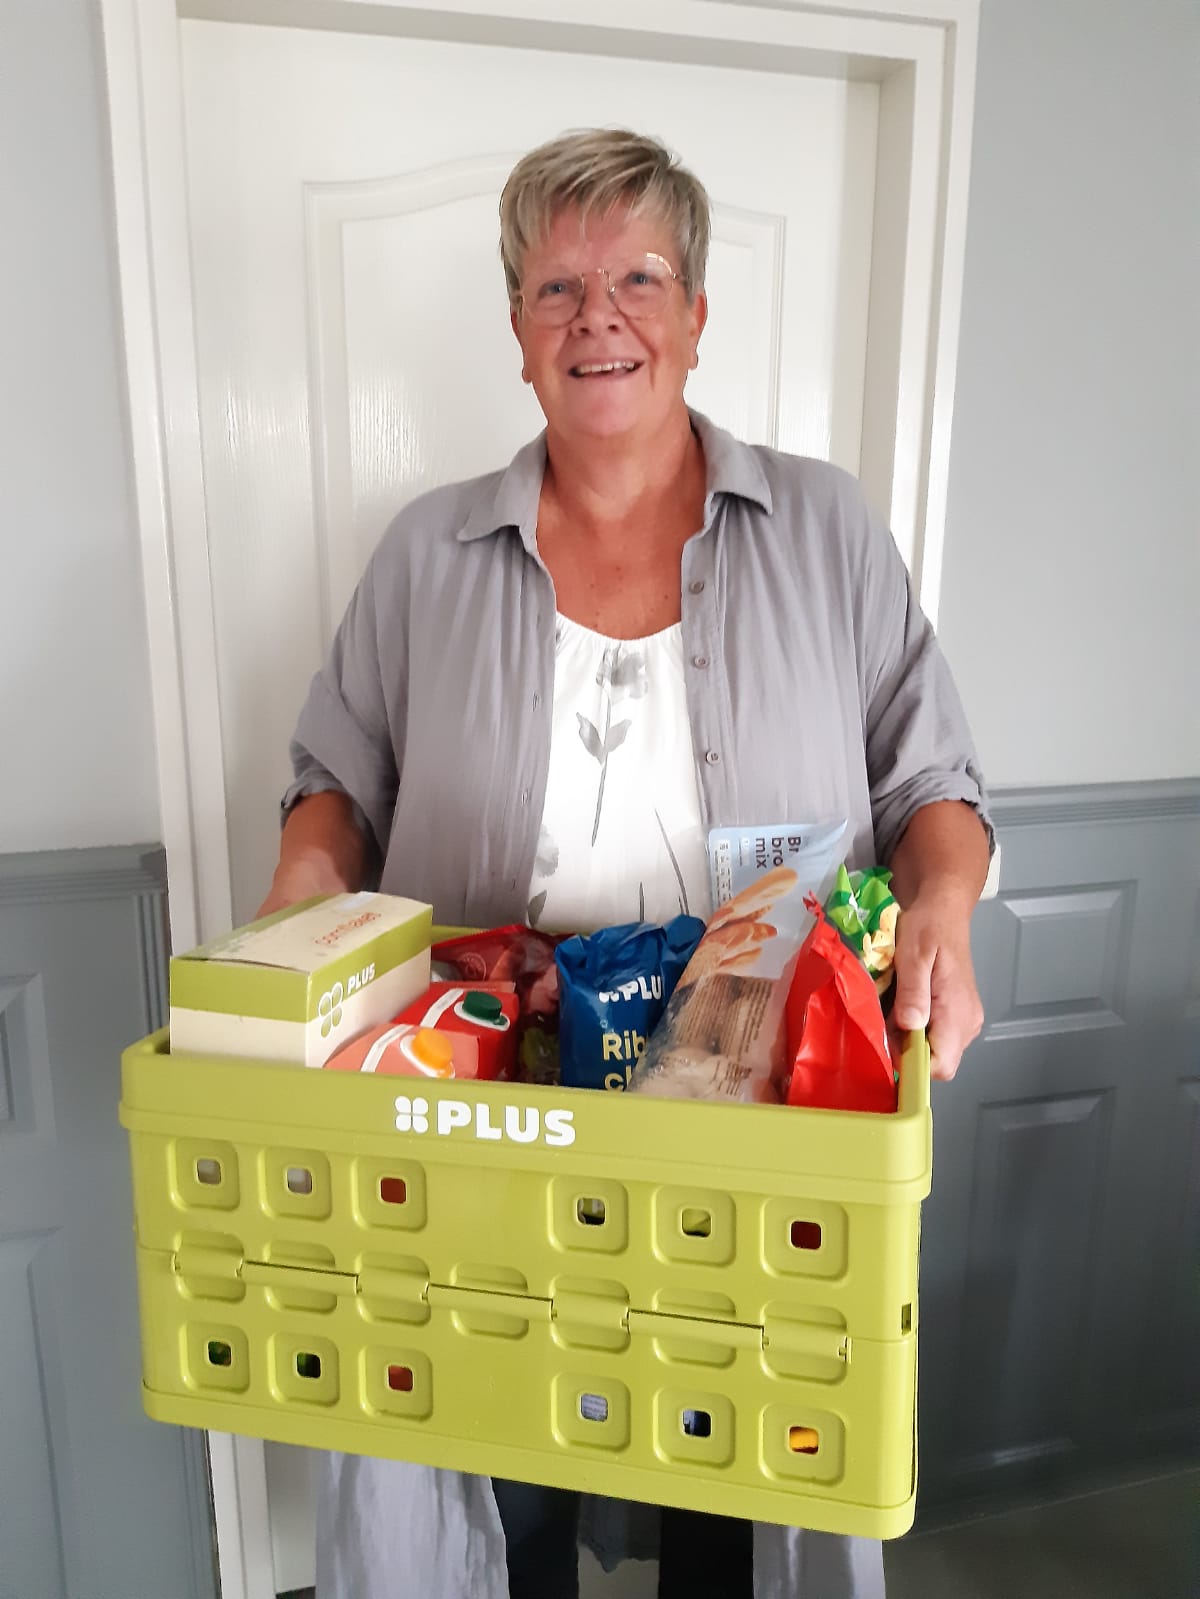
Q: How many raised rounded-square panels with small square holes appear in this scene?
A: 12